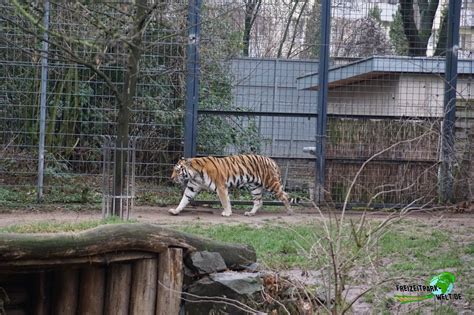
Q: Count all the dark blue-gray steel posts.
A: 3